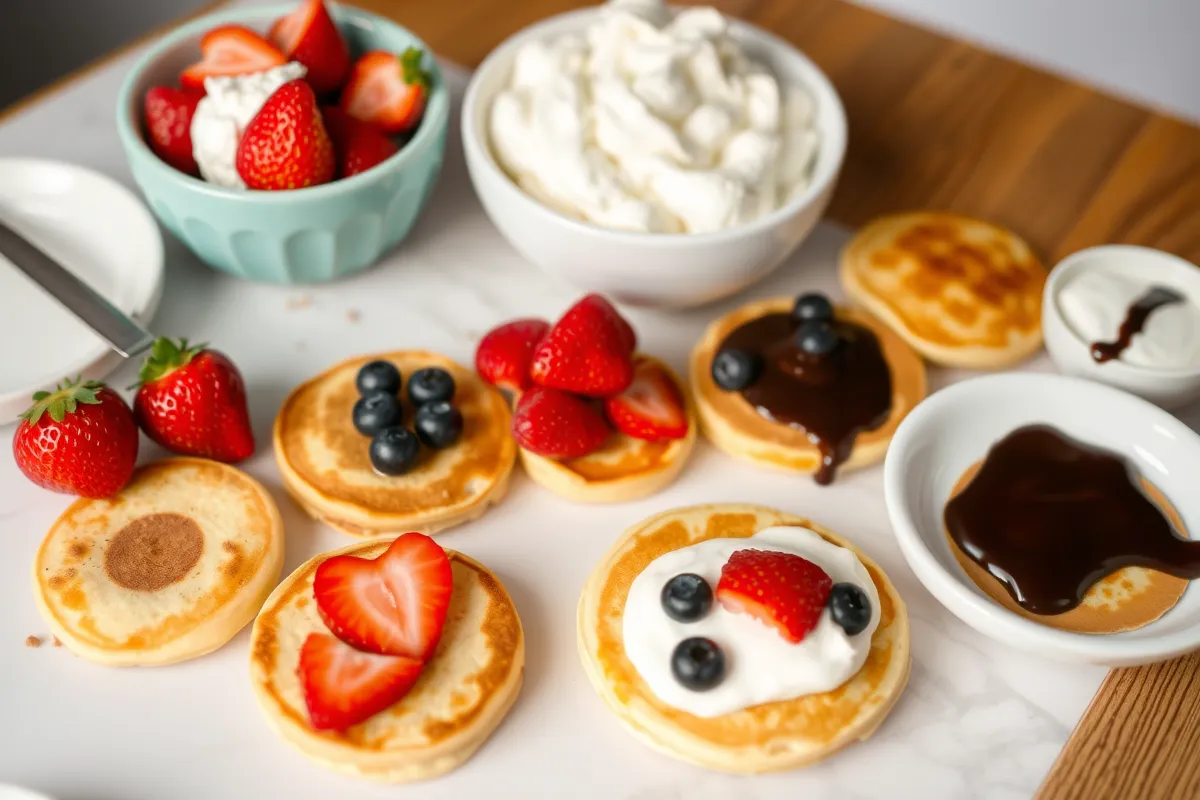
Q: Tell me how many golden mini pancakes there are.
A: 8